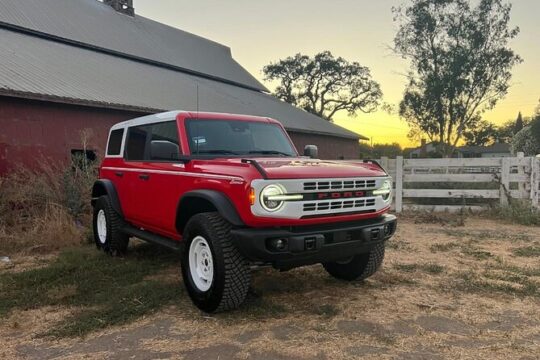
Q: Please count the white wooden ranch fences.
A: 1